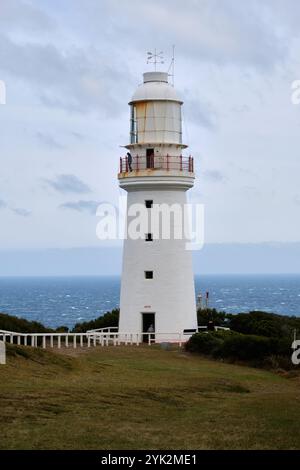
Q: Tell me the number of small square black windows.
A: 3